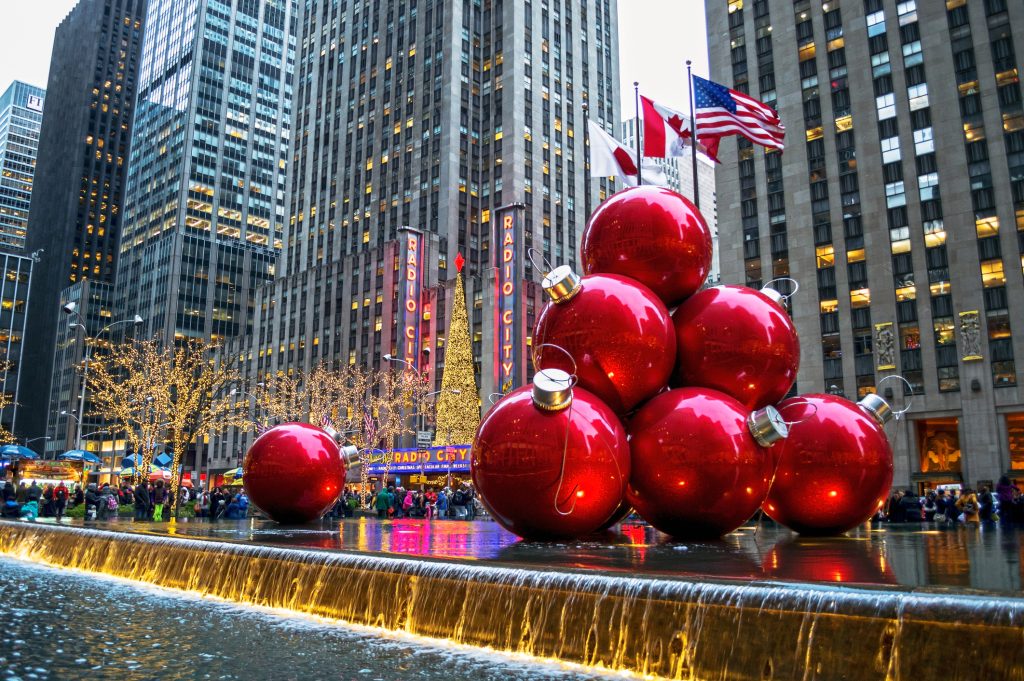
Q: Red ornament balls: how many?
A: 7